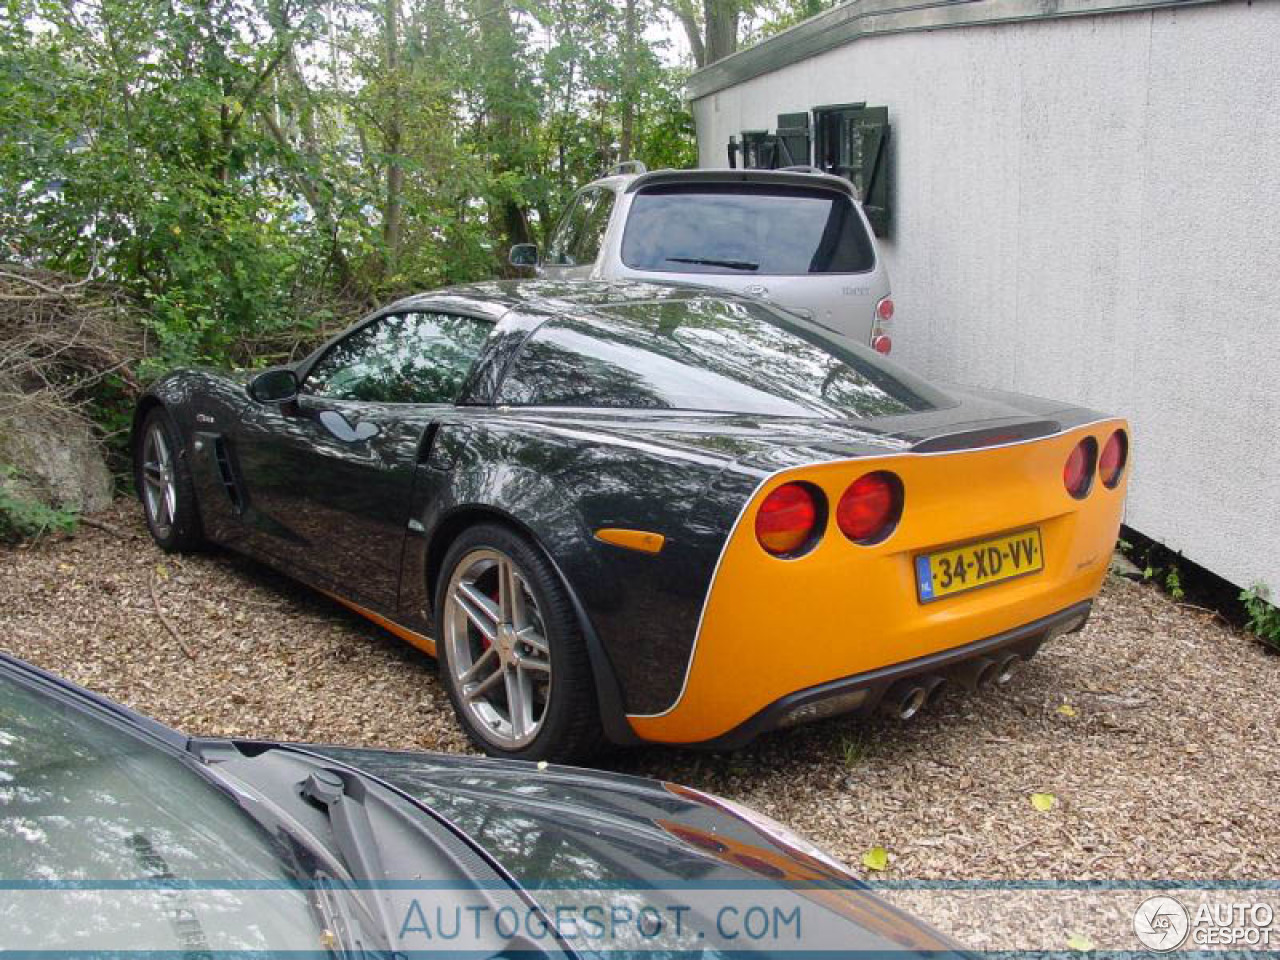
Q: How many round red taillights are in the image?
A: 6